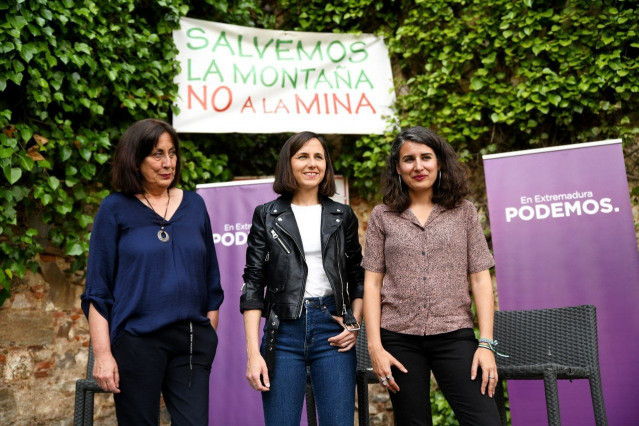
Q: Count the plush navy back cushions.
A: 0